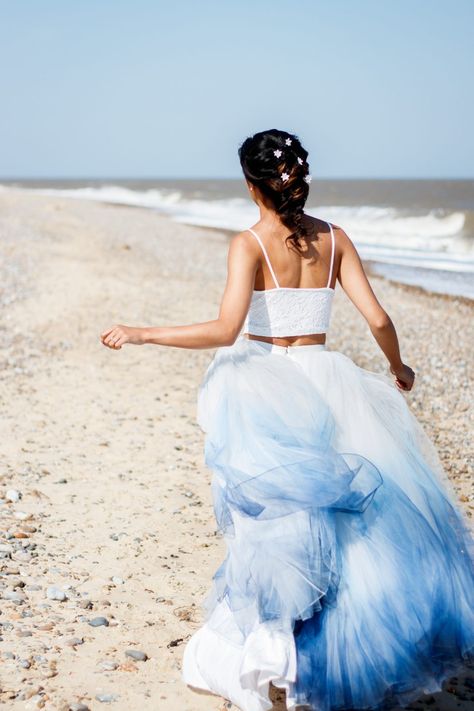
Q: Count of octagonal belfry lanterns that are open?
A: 0